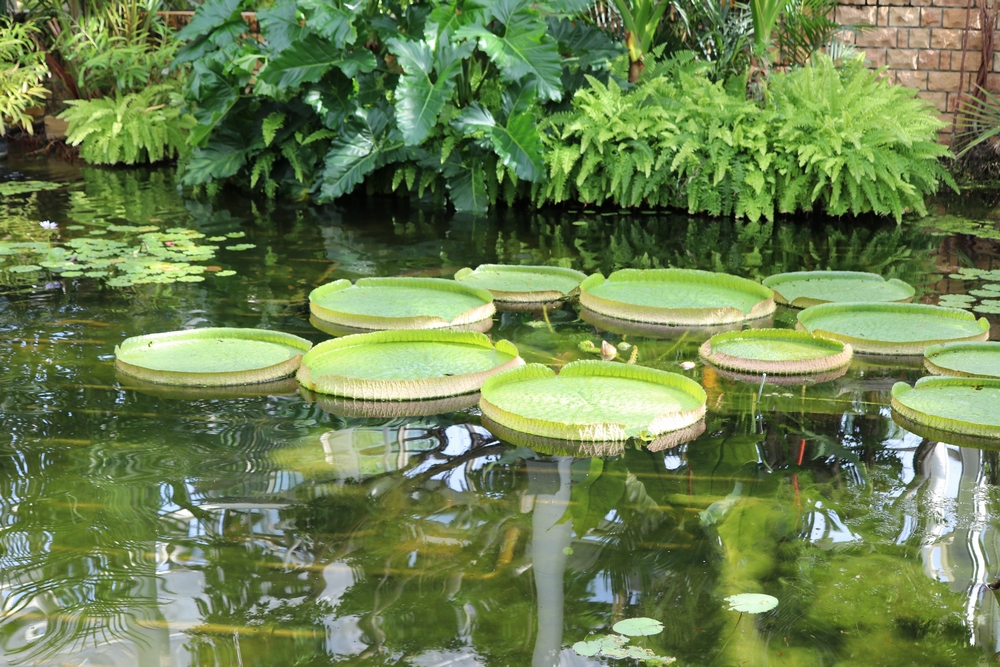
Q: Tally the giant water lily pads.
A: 11